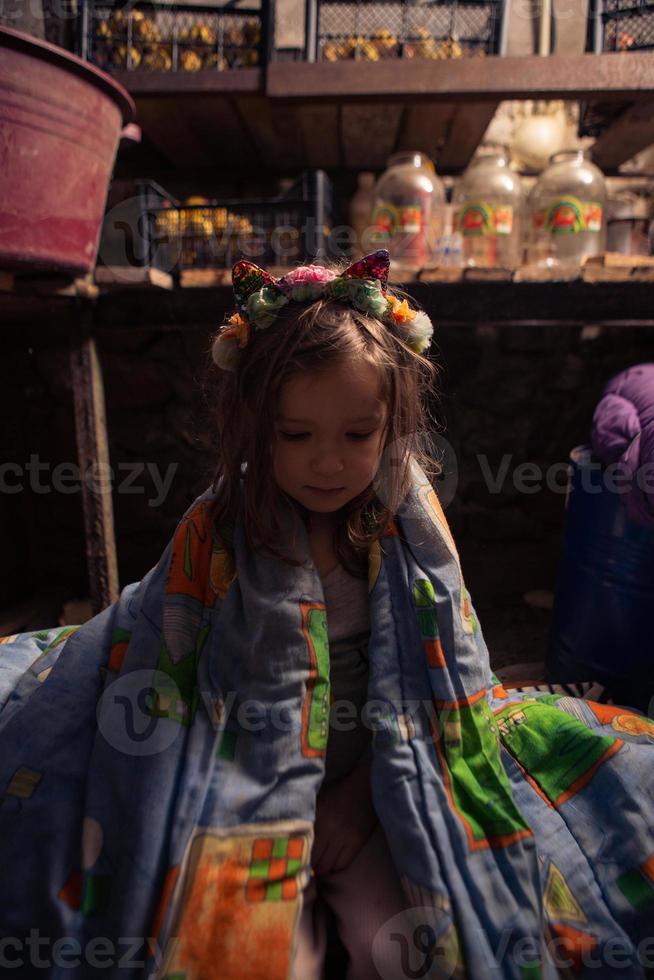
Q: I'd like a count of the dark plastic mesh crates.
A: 4